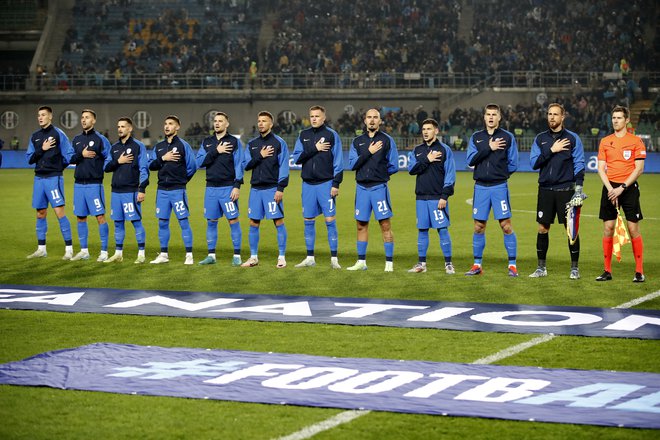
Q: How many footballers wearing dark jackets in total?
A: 11